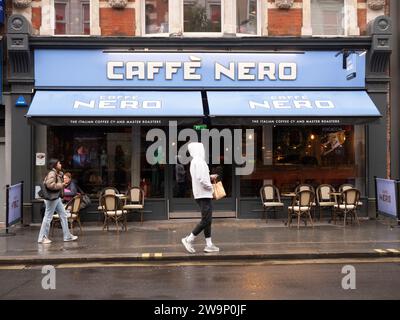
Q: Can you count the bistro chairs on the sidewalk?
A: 10